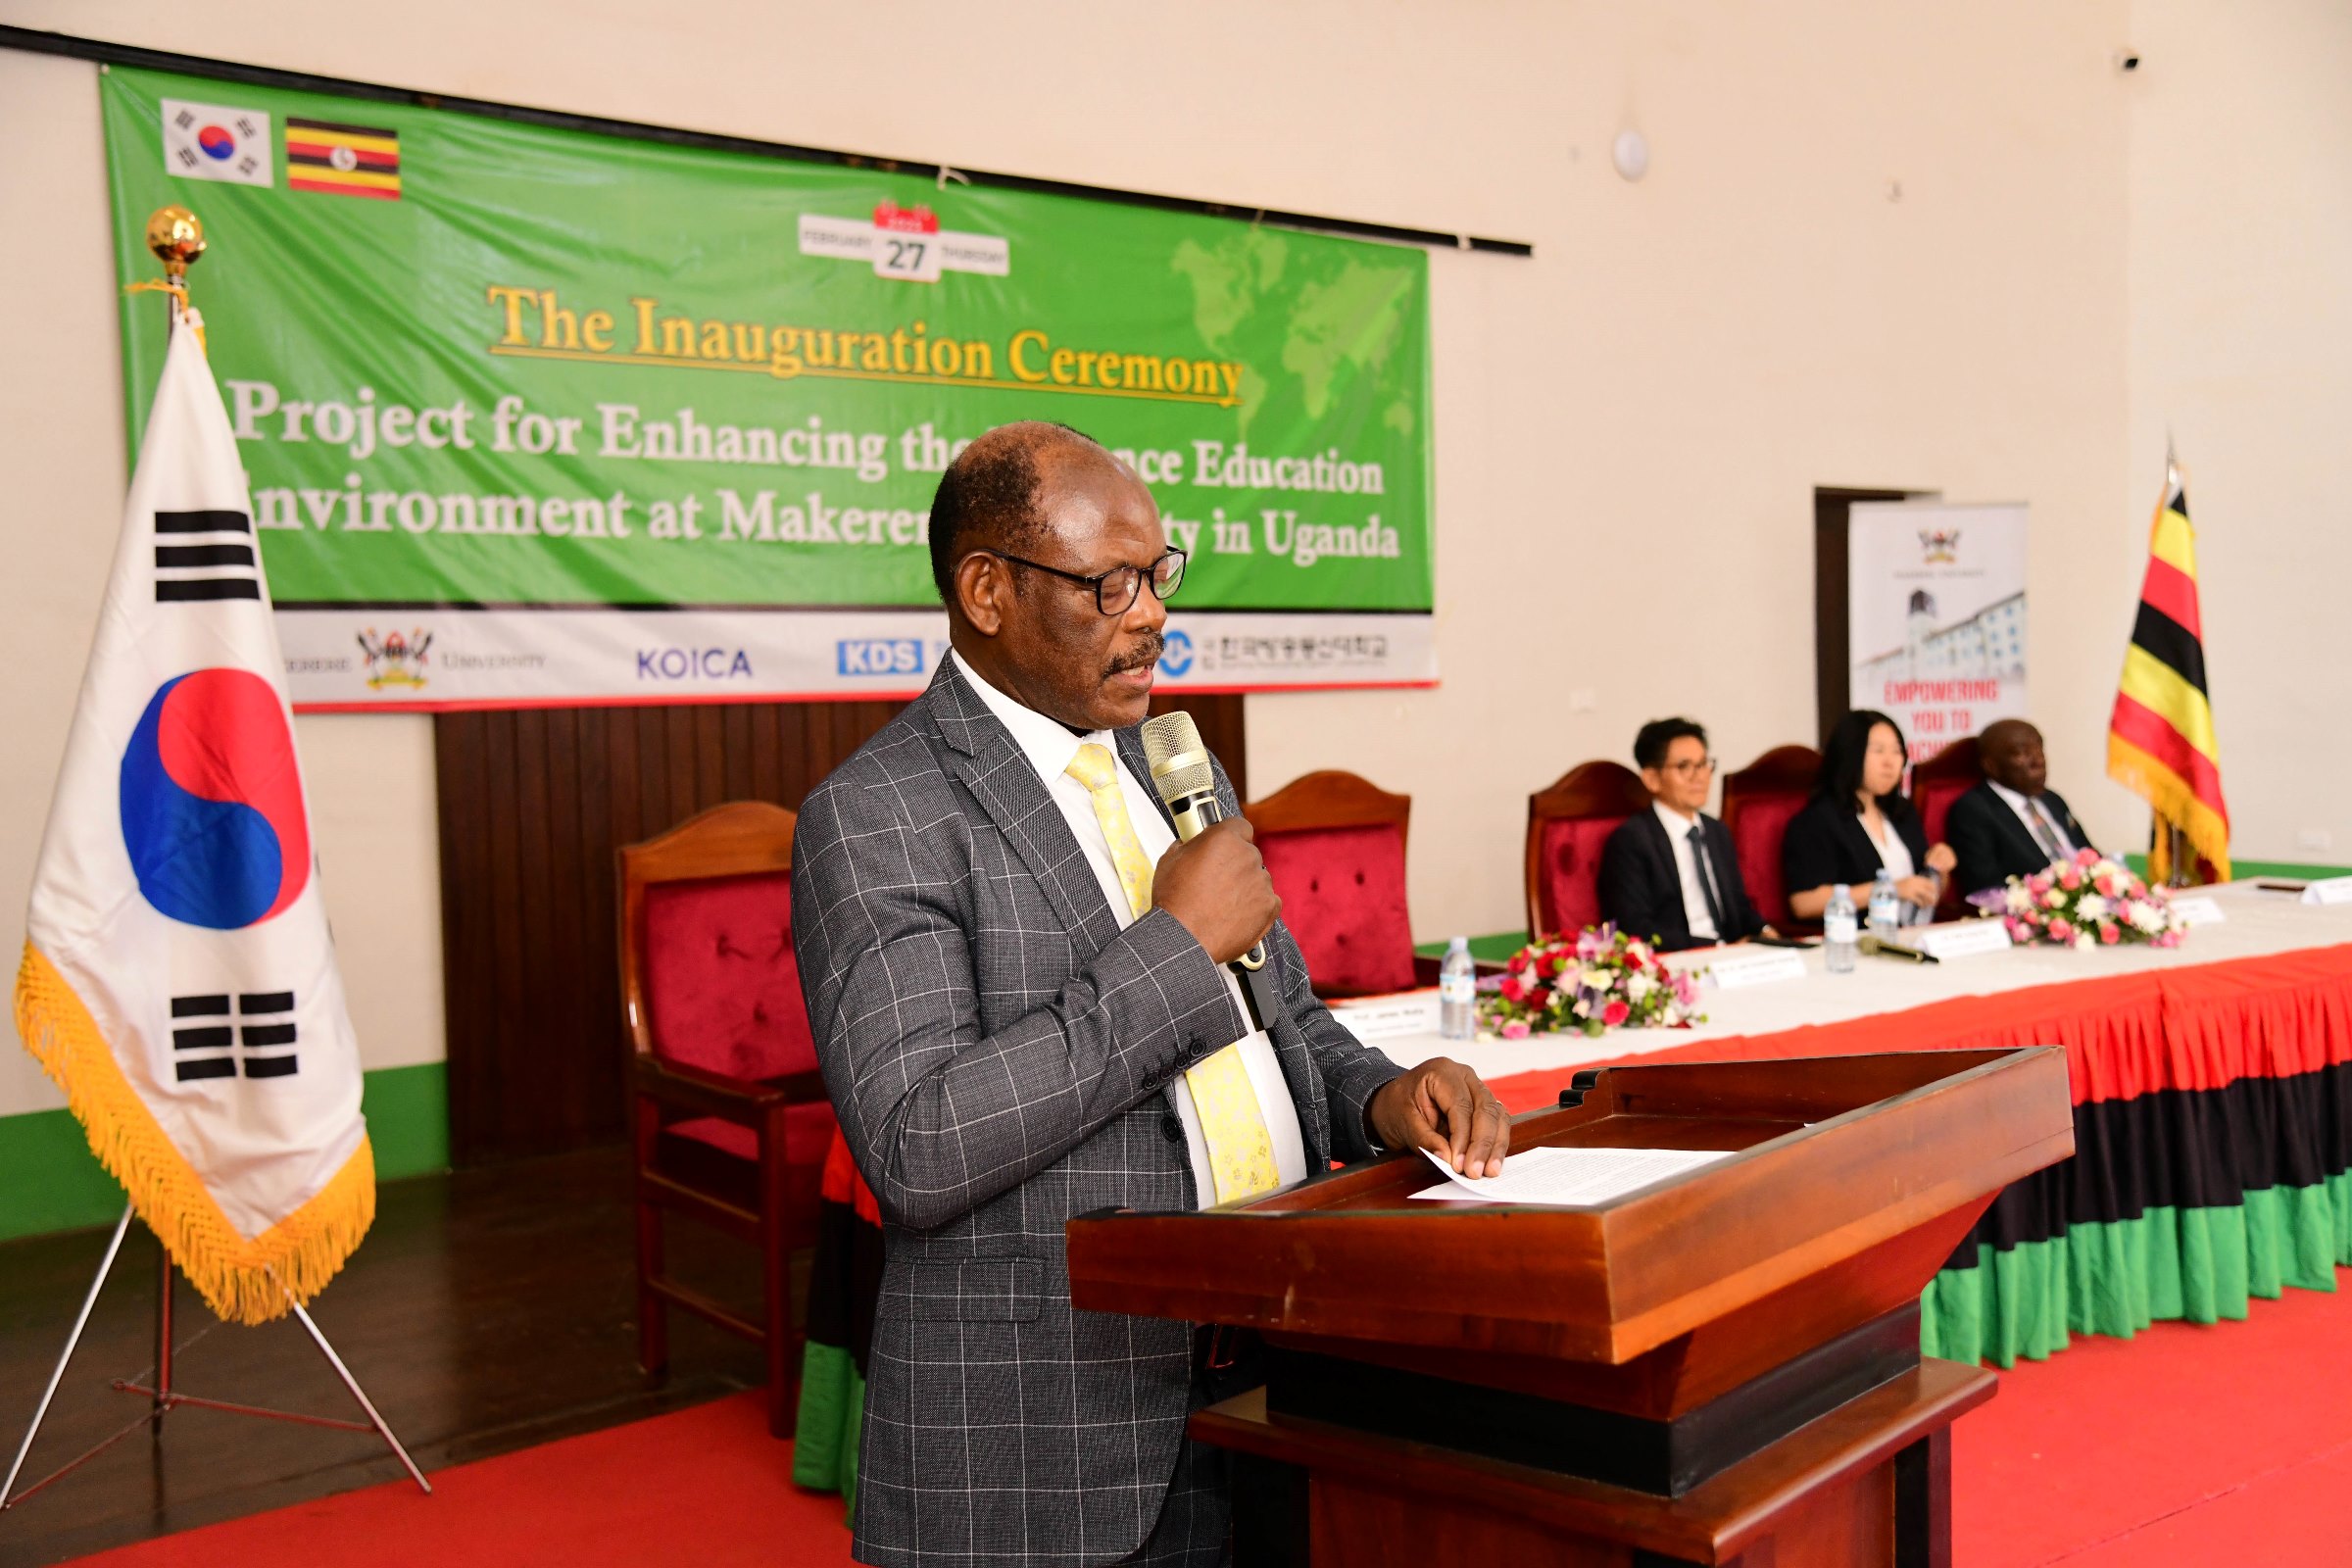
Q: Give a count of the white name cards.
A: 5